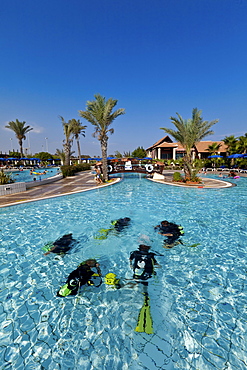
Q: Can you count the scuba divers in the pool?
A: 5